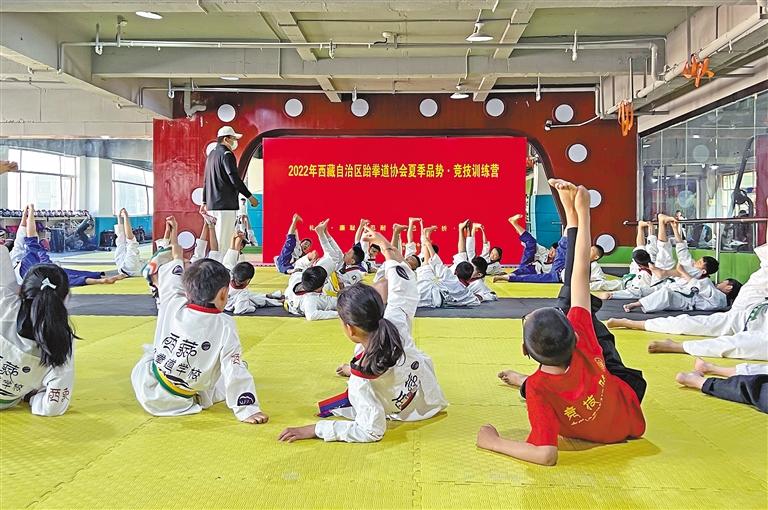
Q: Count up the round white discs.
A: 12